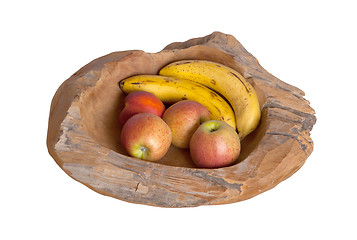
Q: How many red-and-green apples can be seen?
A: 3